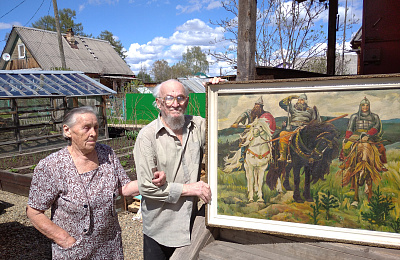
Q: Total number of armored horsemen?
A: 3